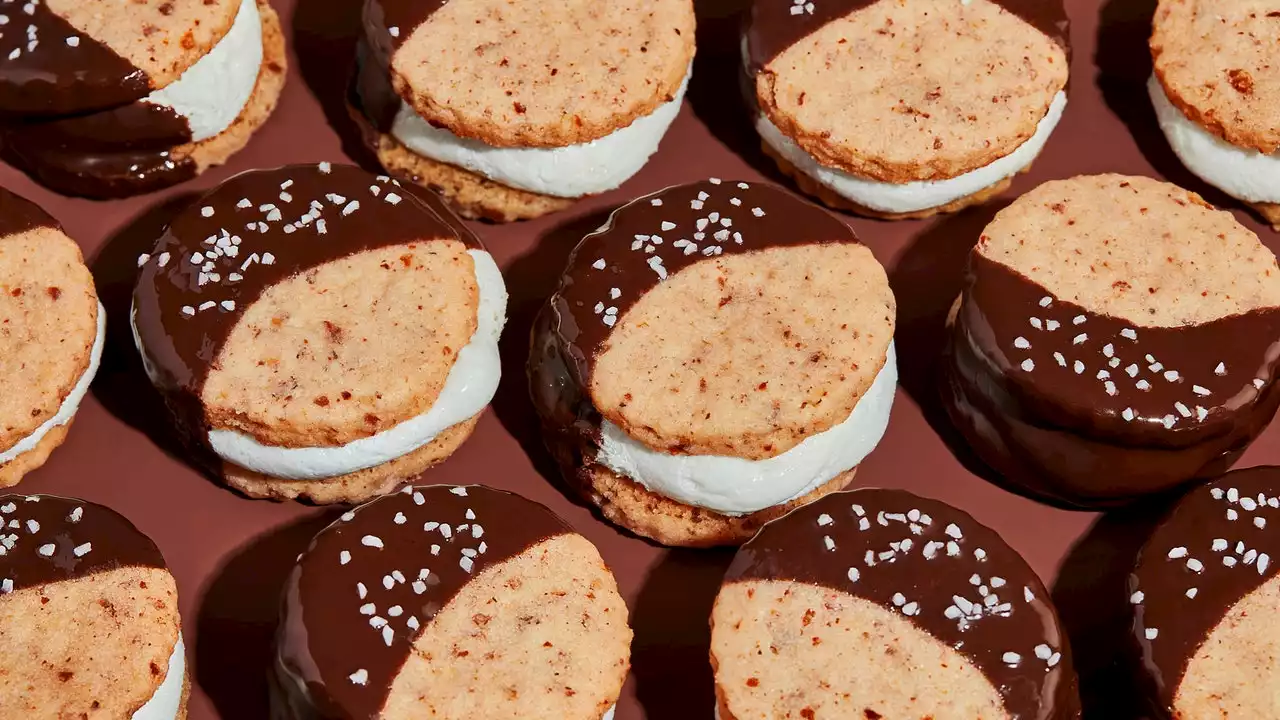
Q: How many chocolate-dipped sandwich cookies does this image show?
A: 12